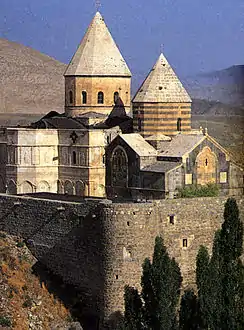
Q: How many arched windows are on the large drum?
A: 4